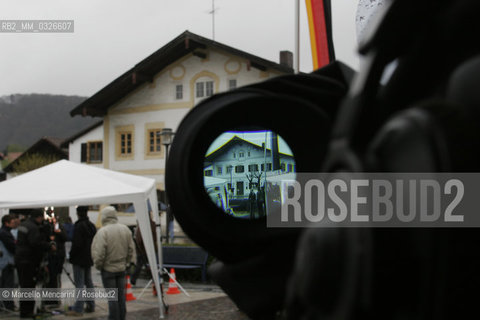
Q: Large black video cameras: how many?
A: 1